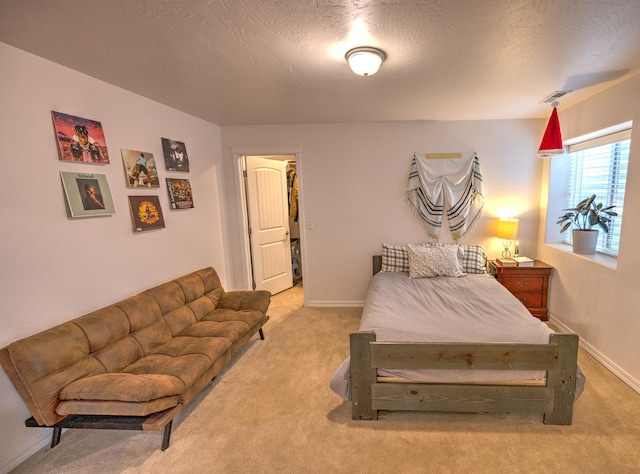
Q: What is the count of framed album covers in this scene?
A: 6